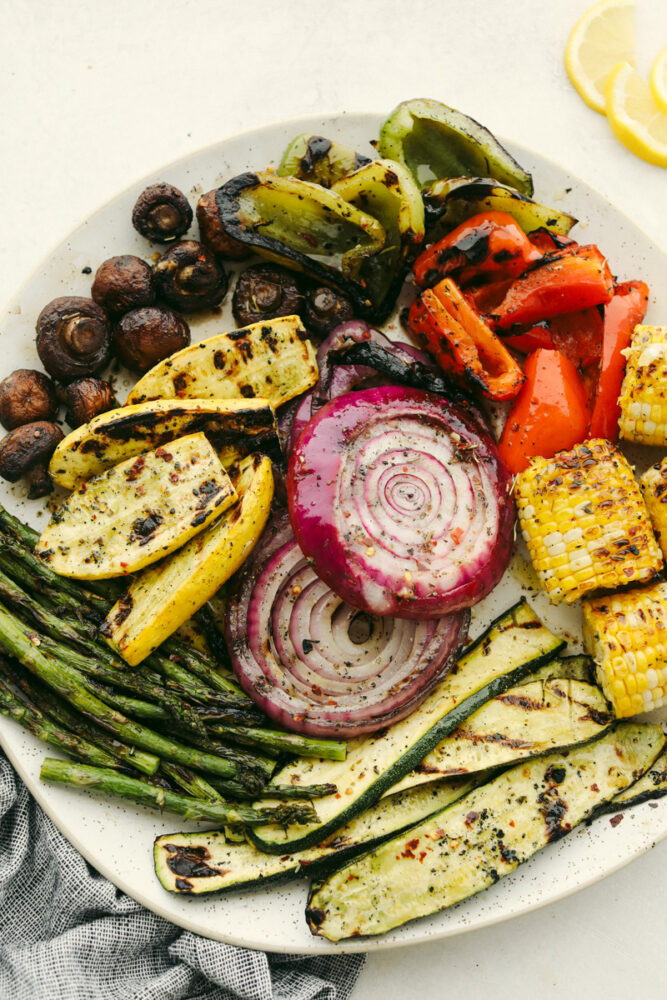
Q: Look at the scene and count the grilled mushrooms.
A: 11